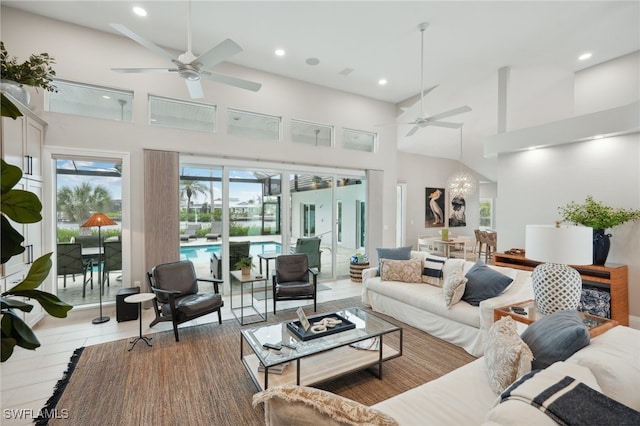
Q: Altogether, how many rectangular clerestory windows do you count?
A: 5